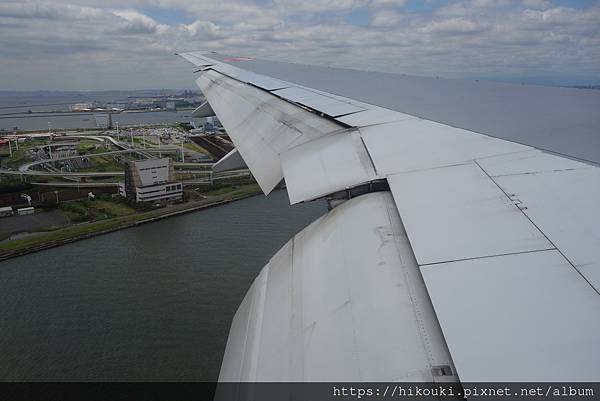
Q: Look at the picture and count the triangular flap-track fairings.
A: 2